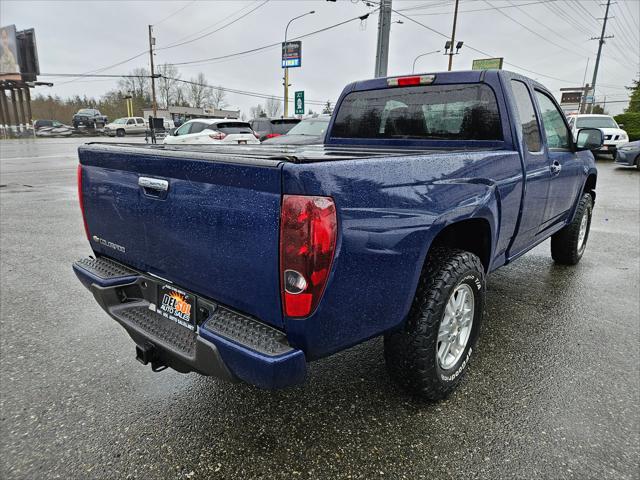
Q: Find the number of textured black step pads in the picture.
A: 3